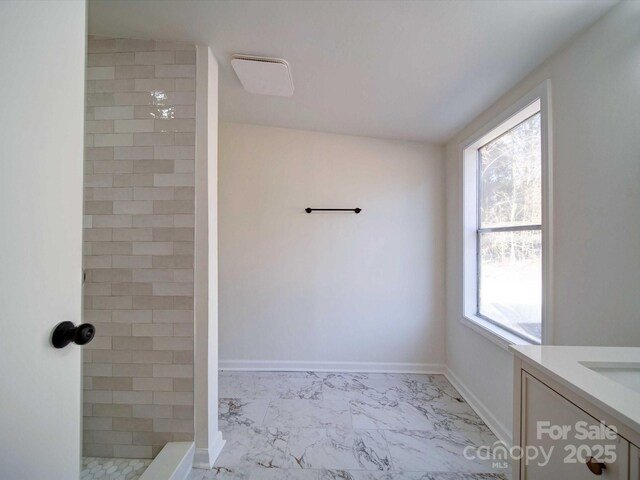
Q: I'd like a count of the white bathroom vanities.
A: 1